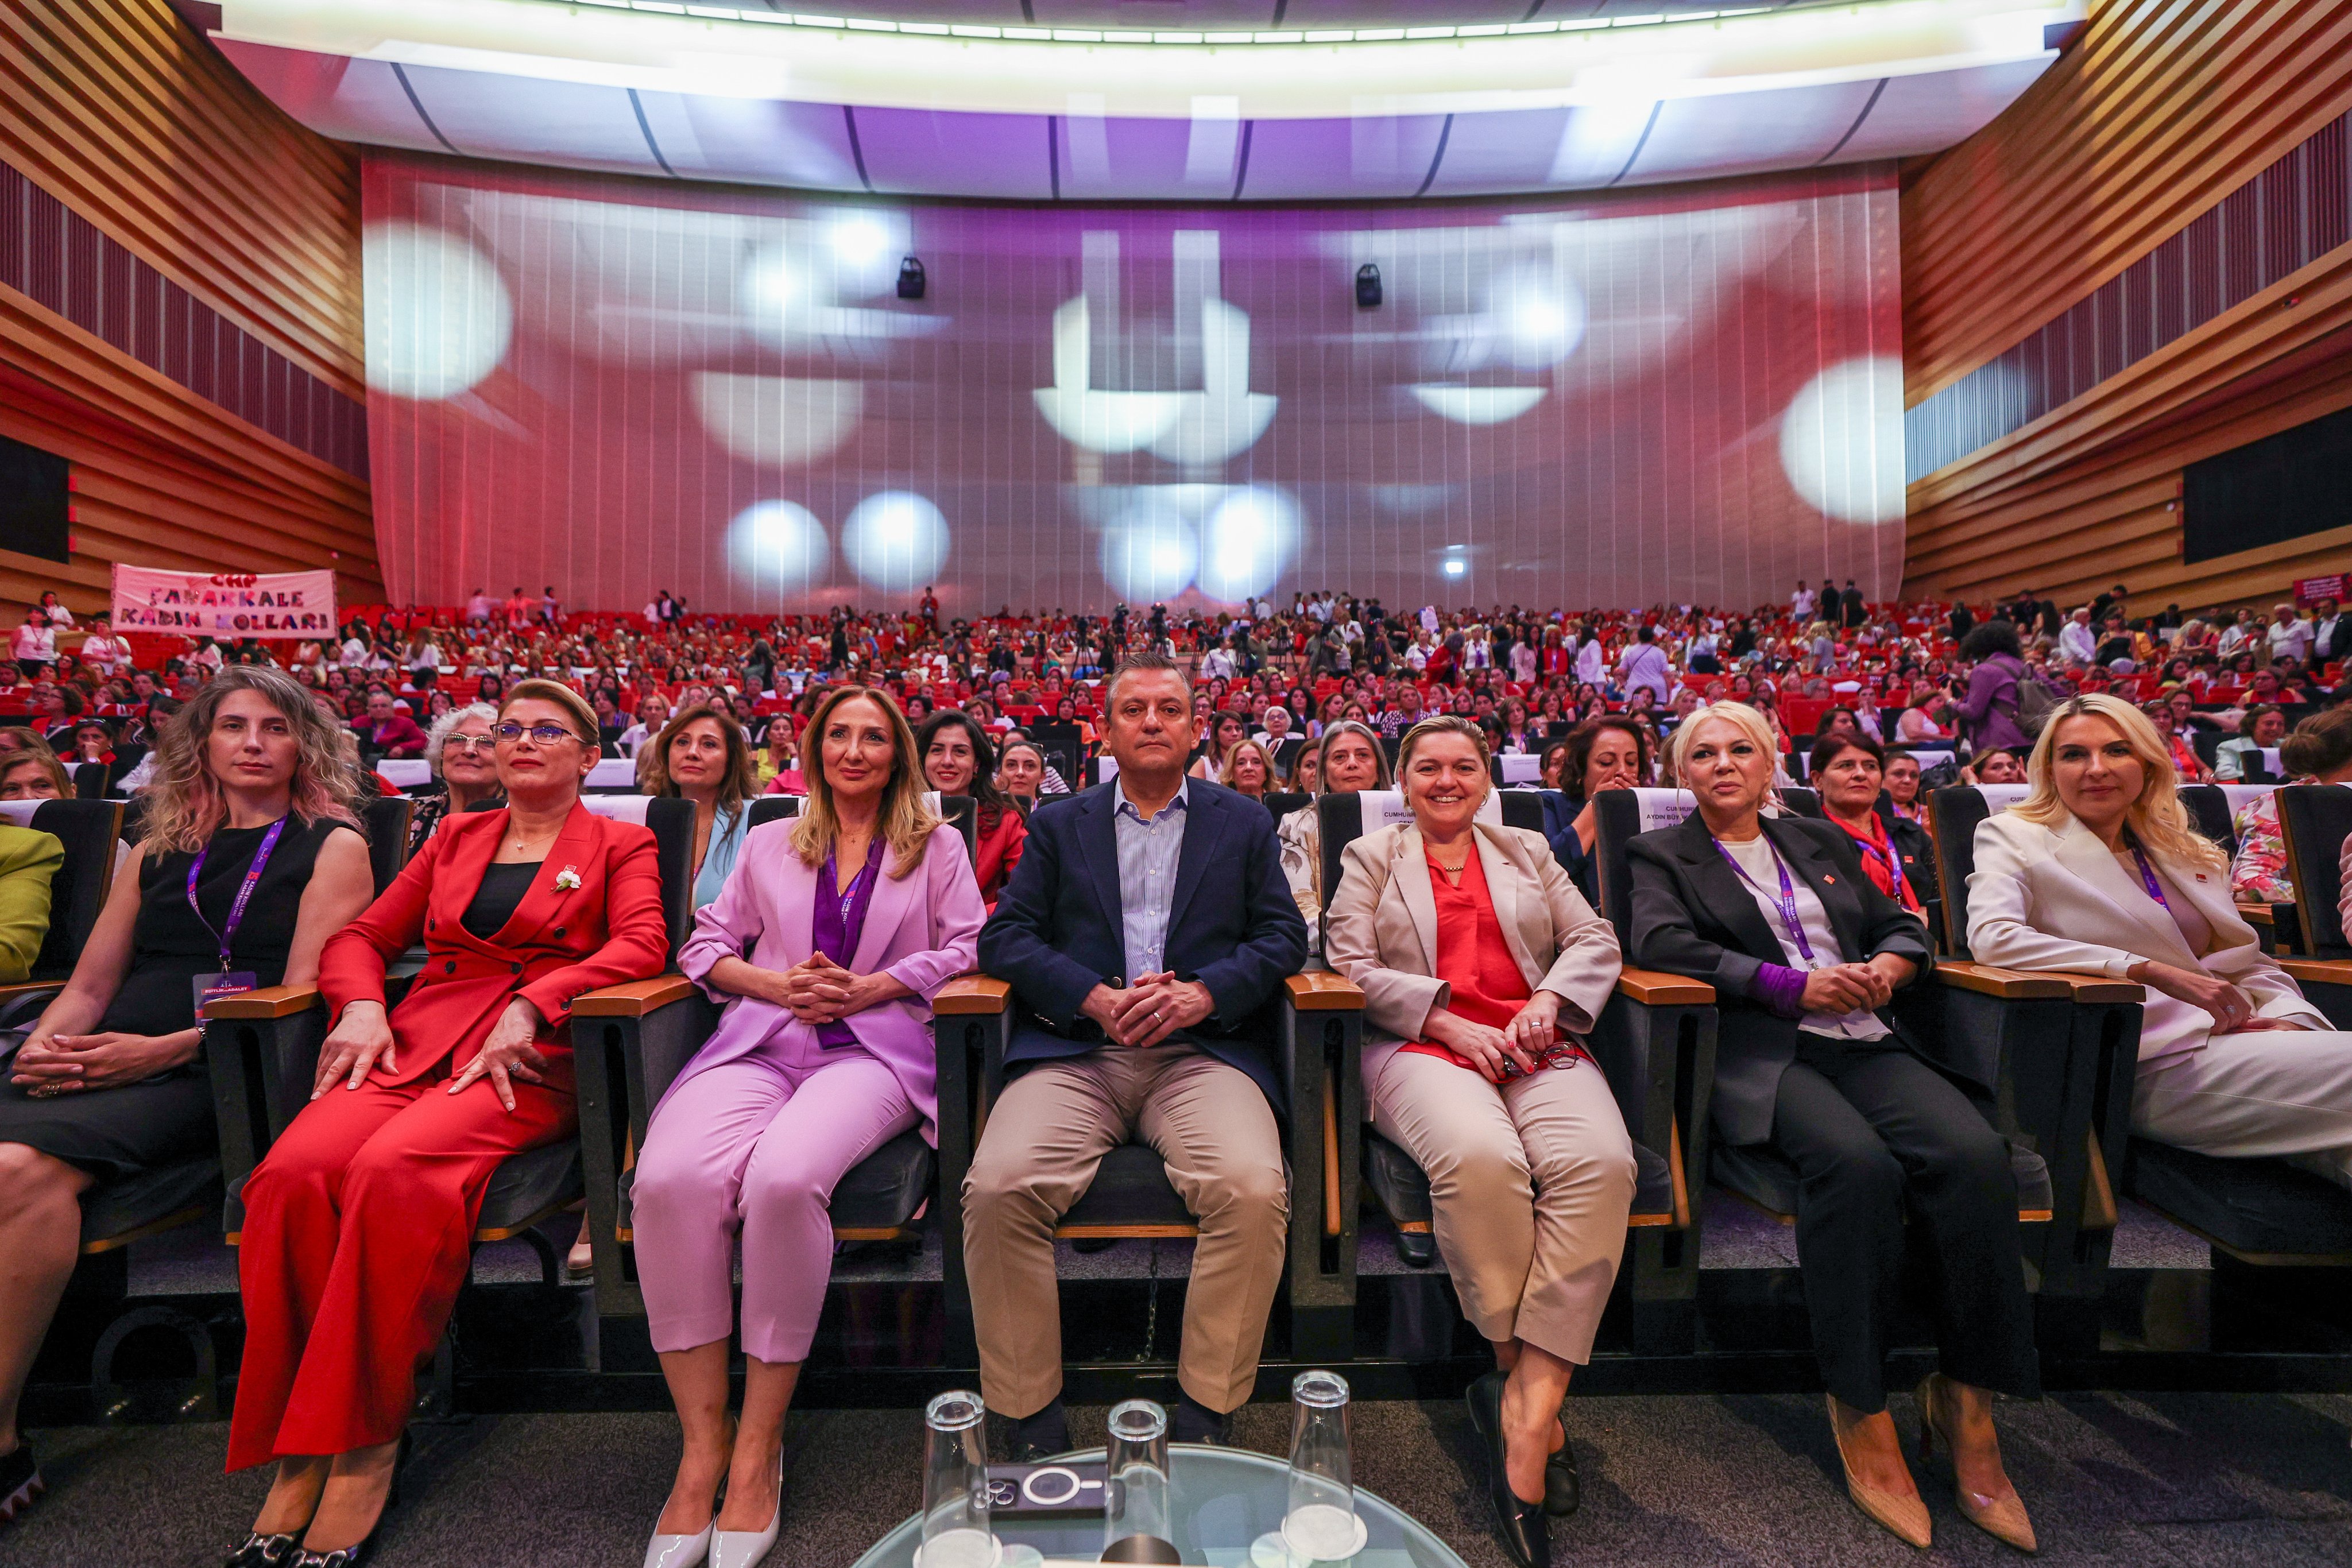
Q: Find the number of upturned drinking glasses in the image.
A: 3